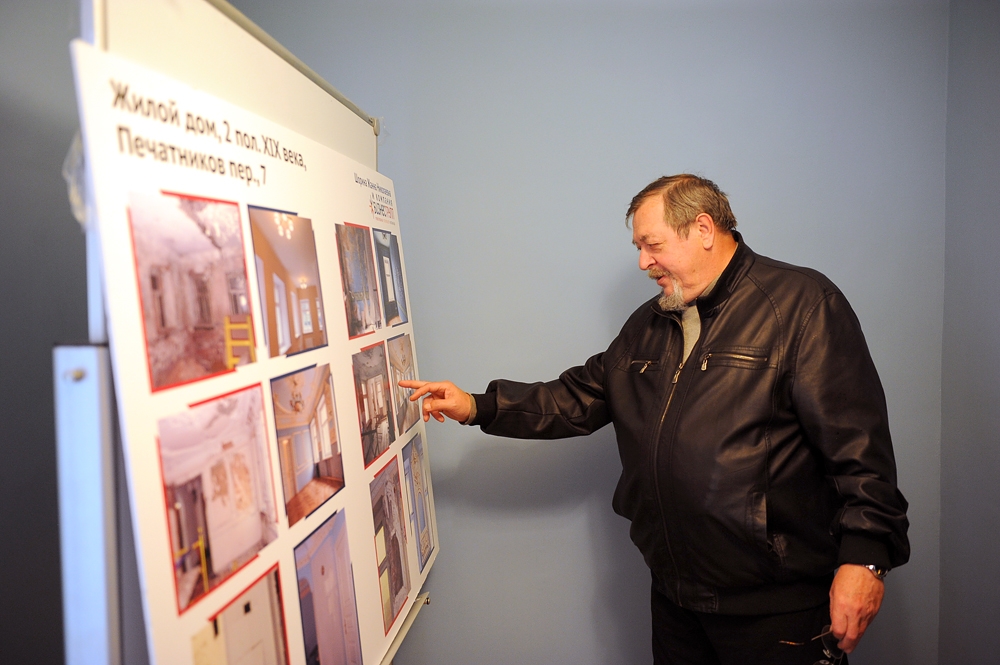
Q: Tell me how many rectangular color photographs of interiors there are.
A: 12